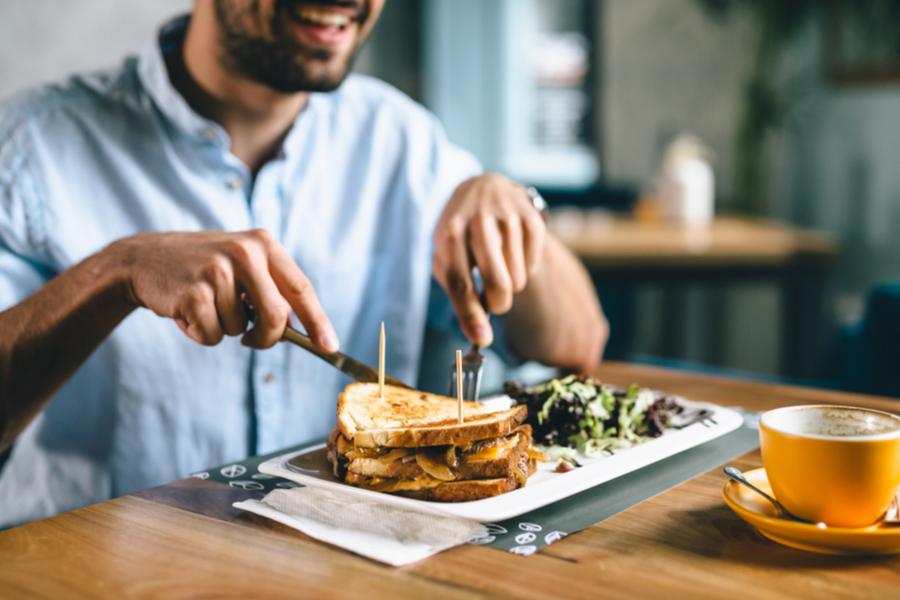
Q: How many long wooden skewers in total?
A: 2